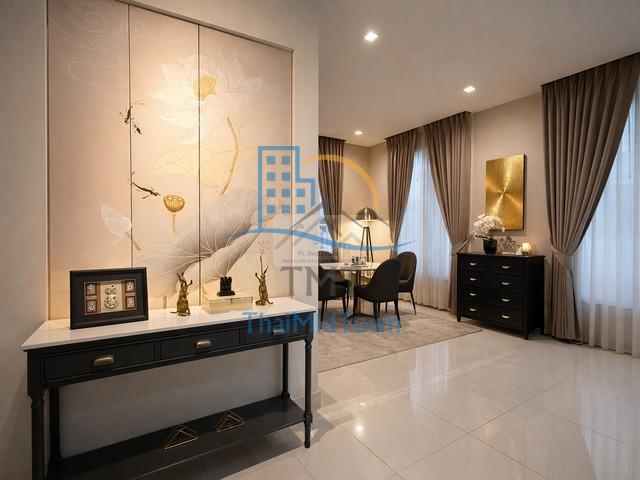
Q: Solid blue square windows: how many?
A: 10